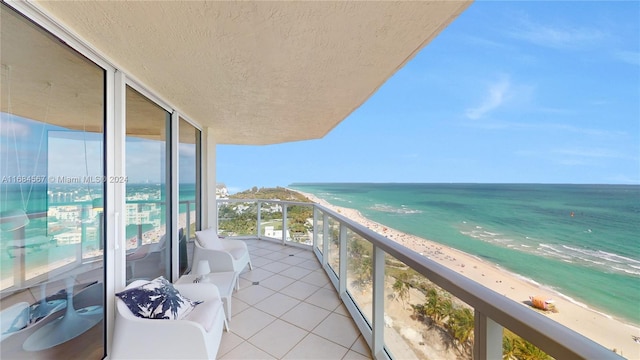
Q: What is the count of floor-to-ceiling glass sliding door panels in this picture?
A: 3